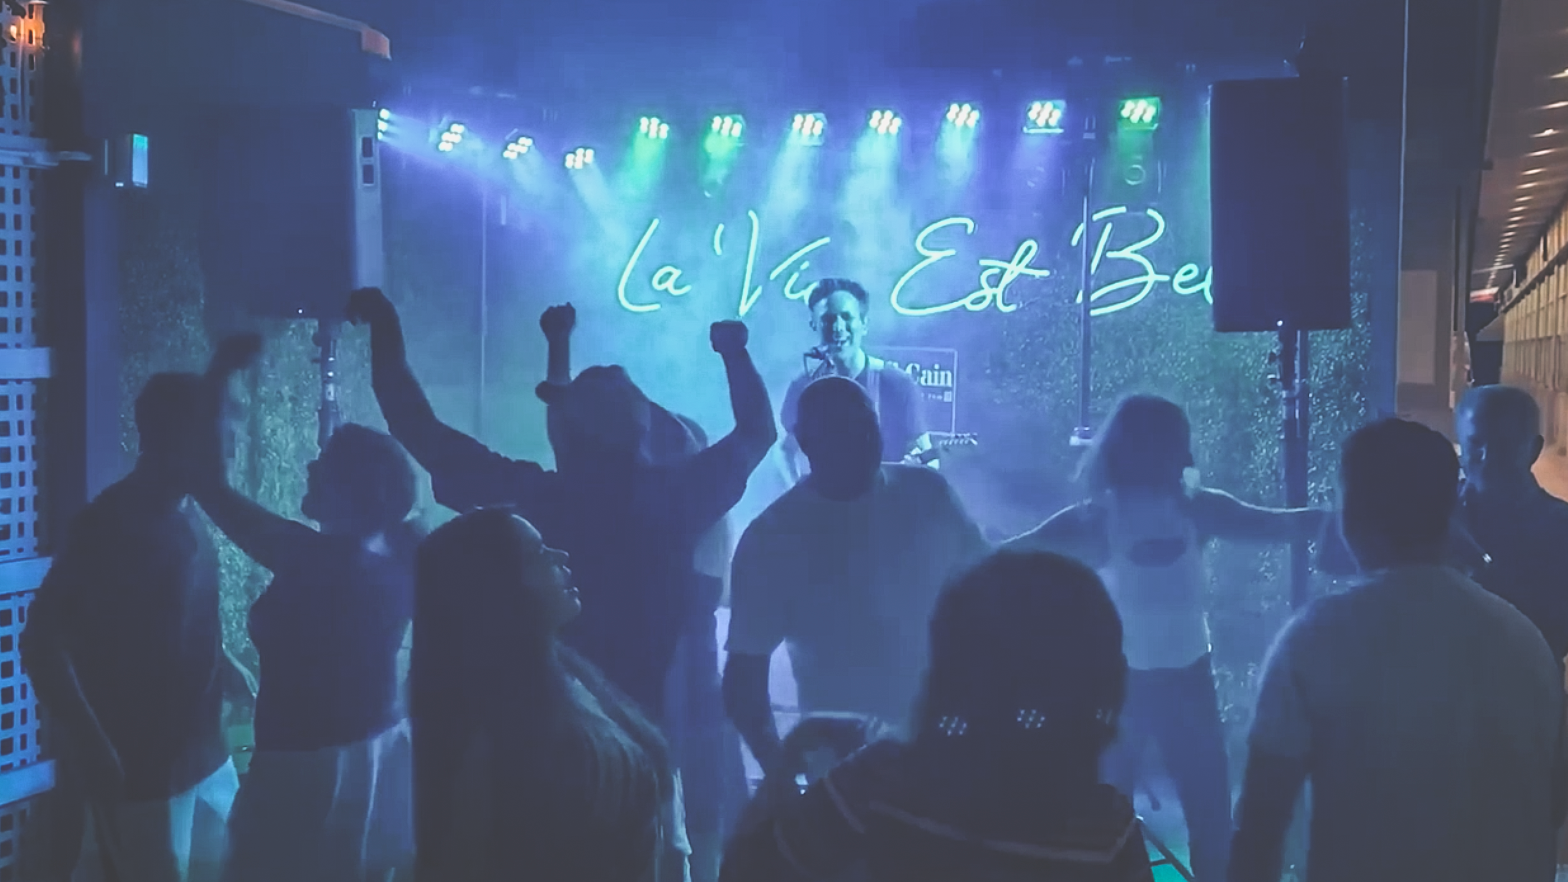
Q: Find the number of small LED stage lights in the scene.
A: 11